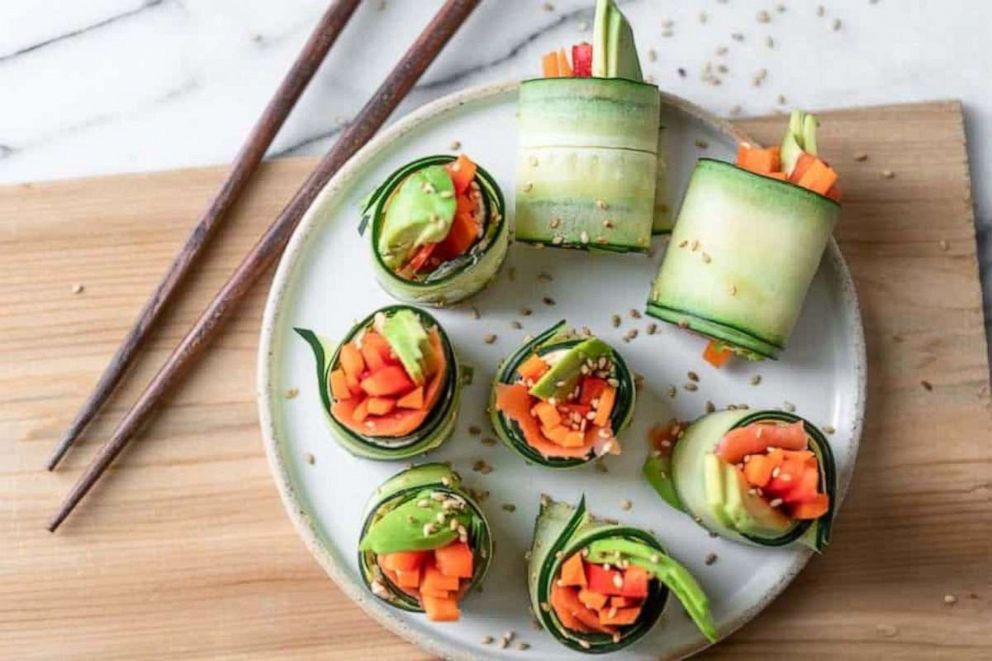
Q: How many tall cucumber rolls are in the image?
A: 2